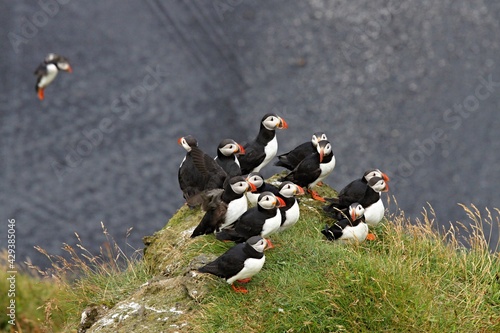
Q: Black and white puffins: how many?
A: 14